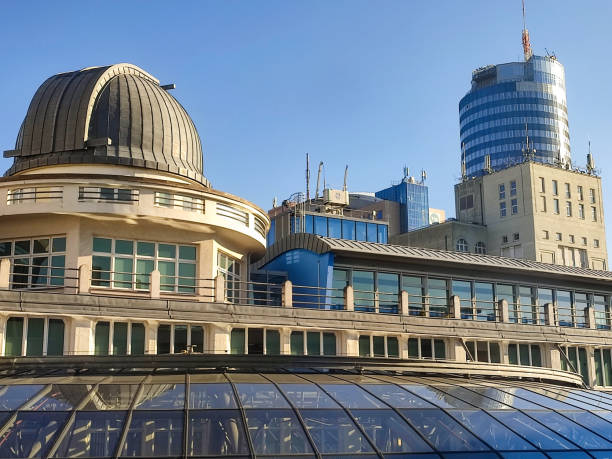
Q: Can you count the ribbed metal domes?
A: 1